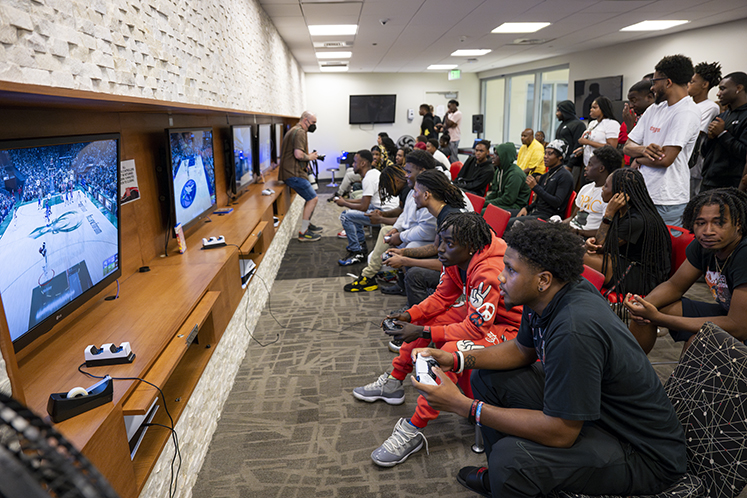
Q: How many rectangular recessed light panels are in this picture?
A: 7